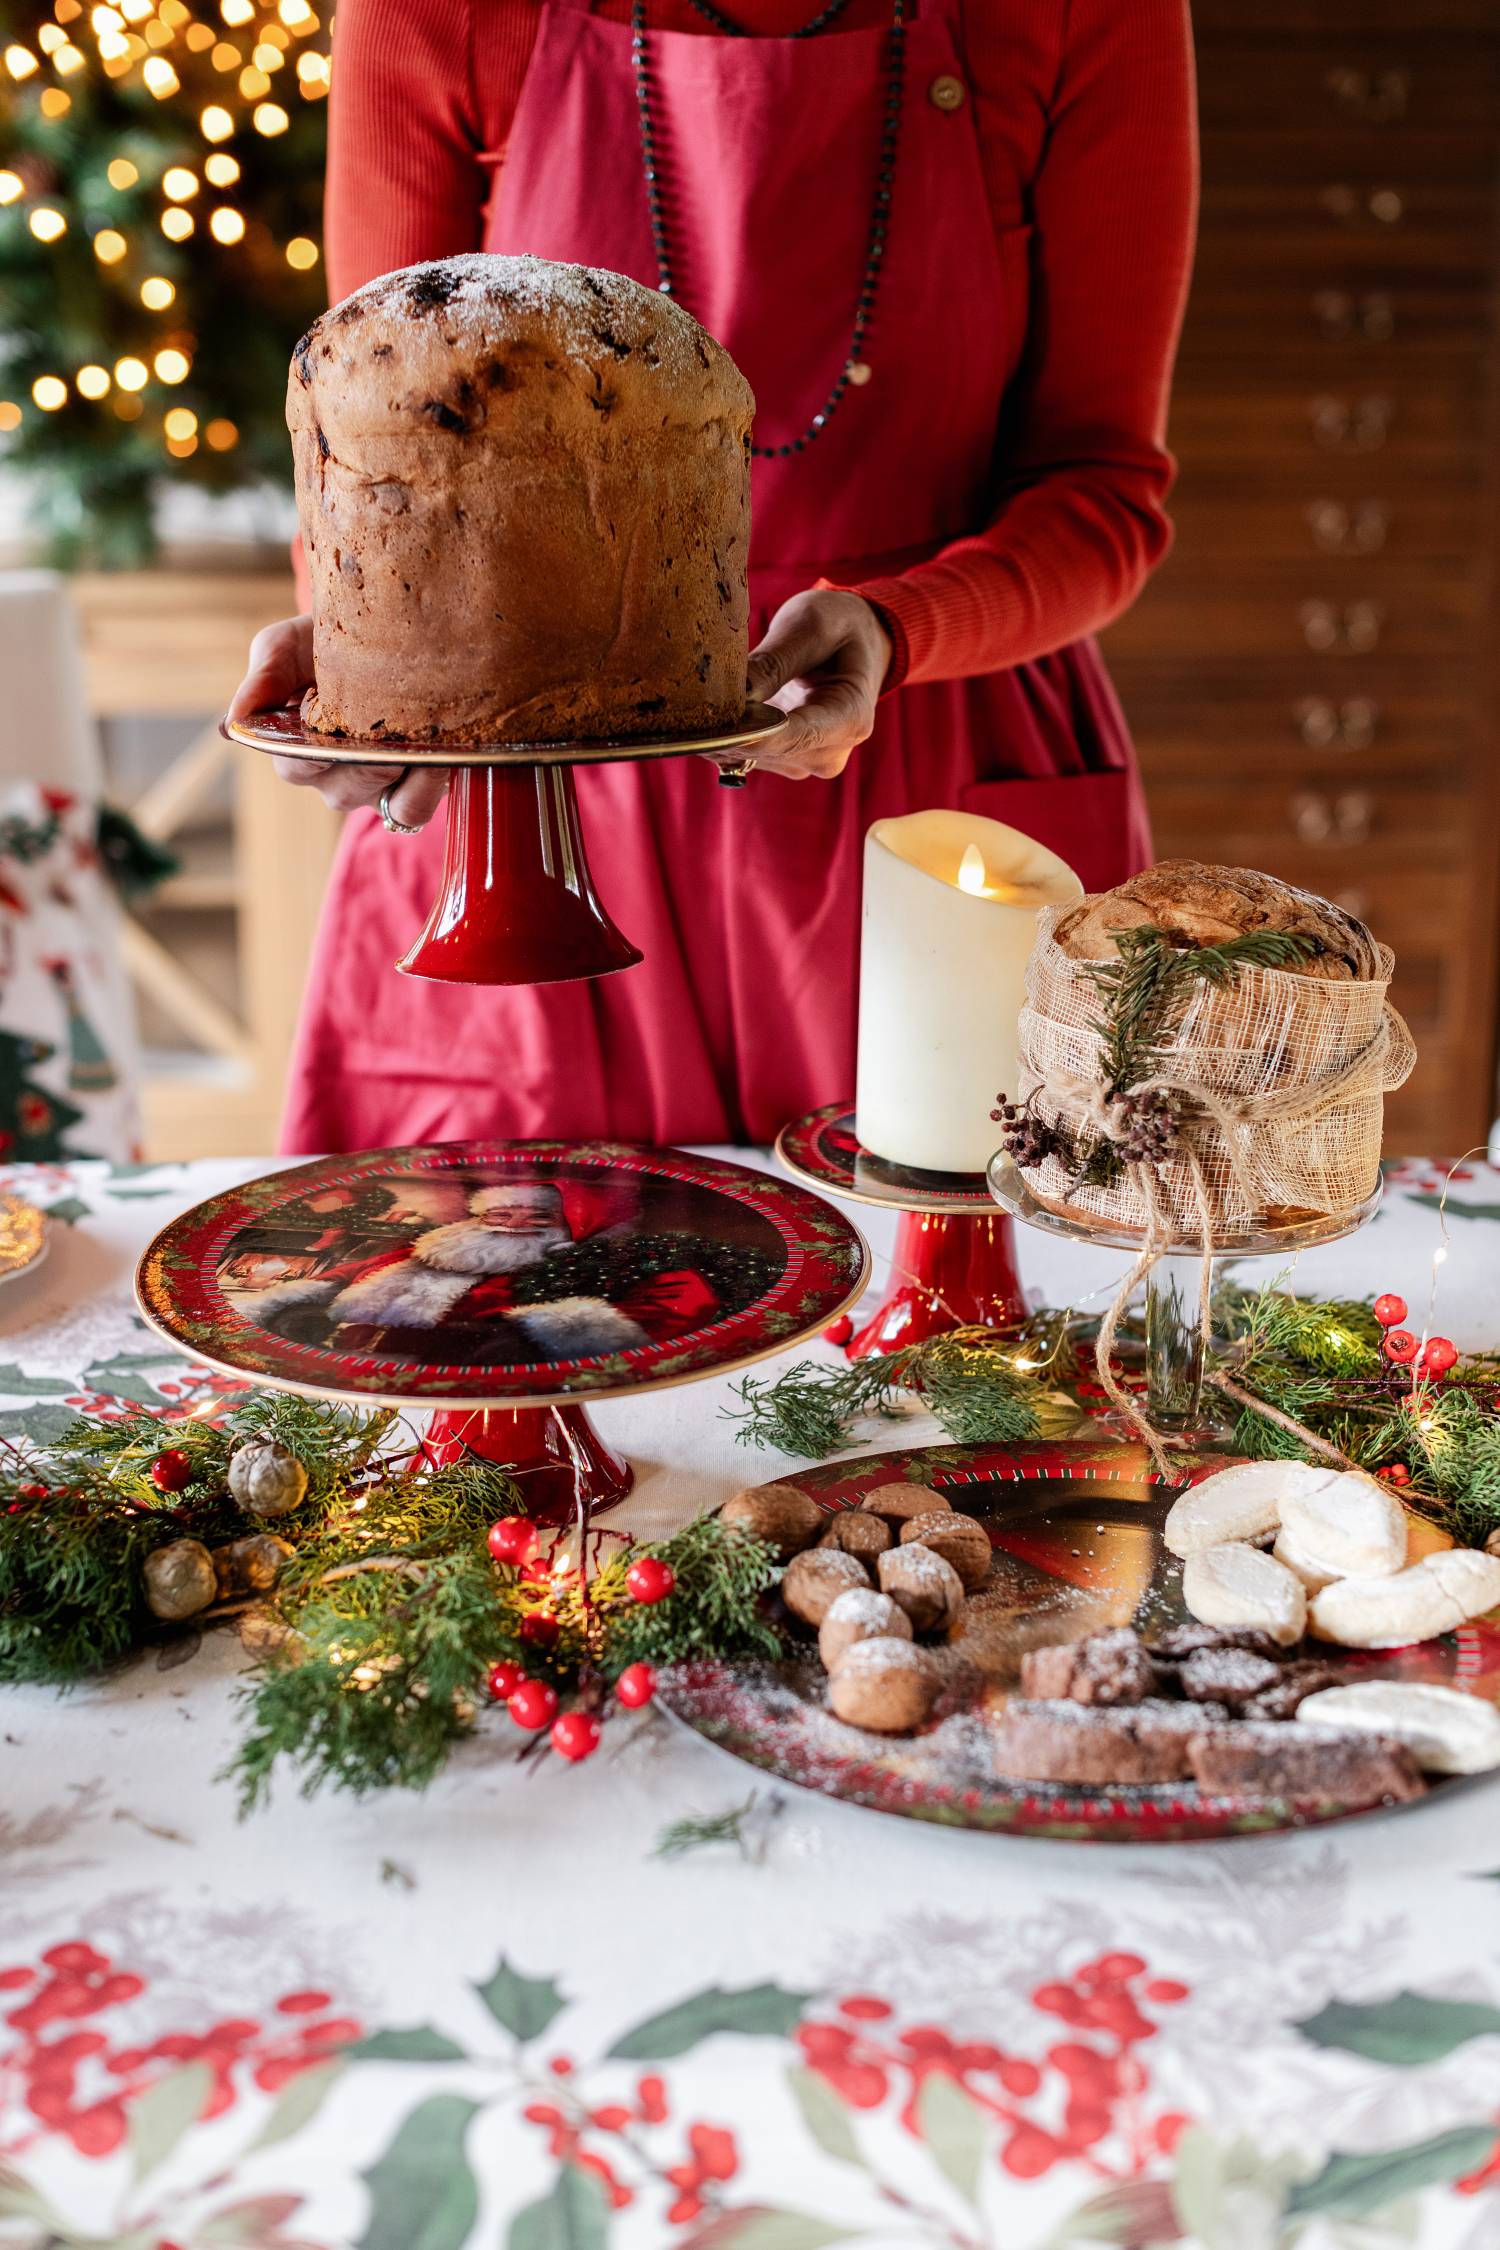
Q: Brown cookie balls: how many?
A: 8